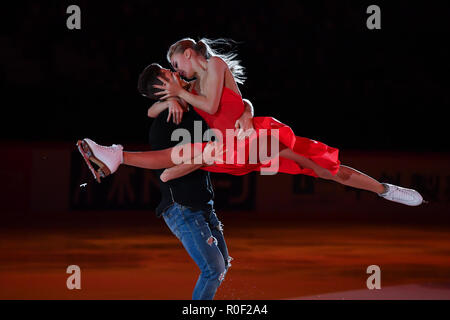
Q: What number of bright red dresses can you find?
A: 1